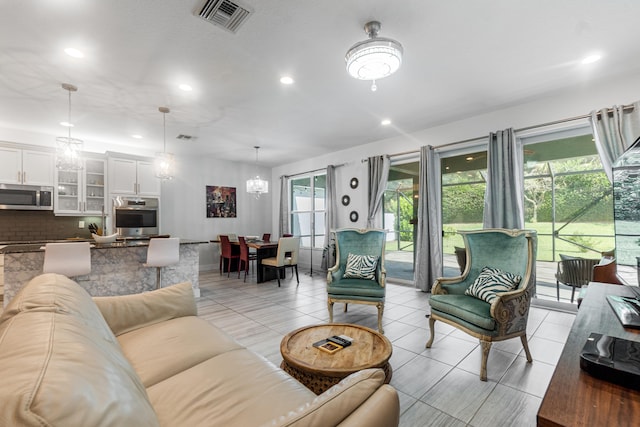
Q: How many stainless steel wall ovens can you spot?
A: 1